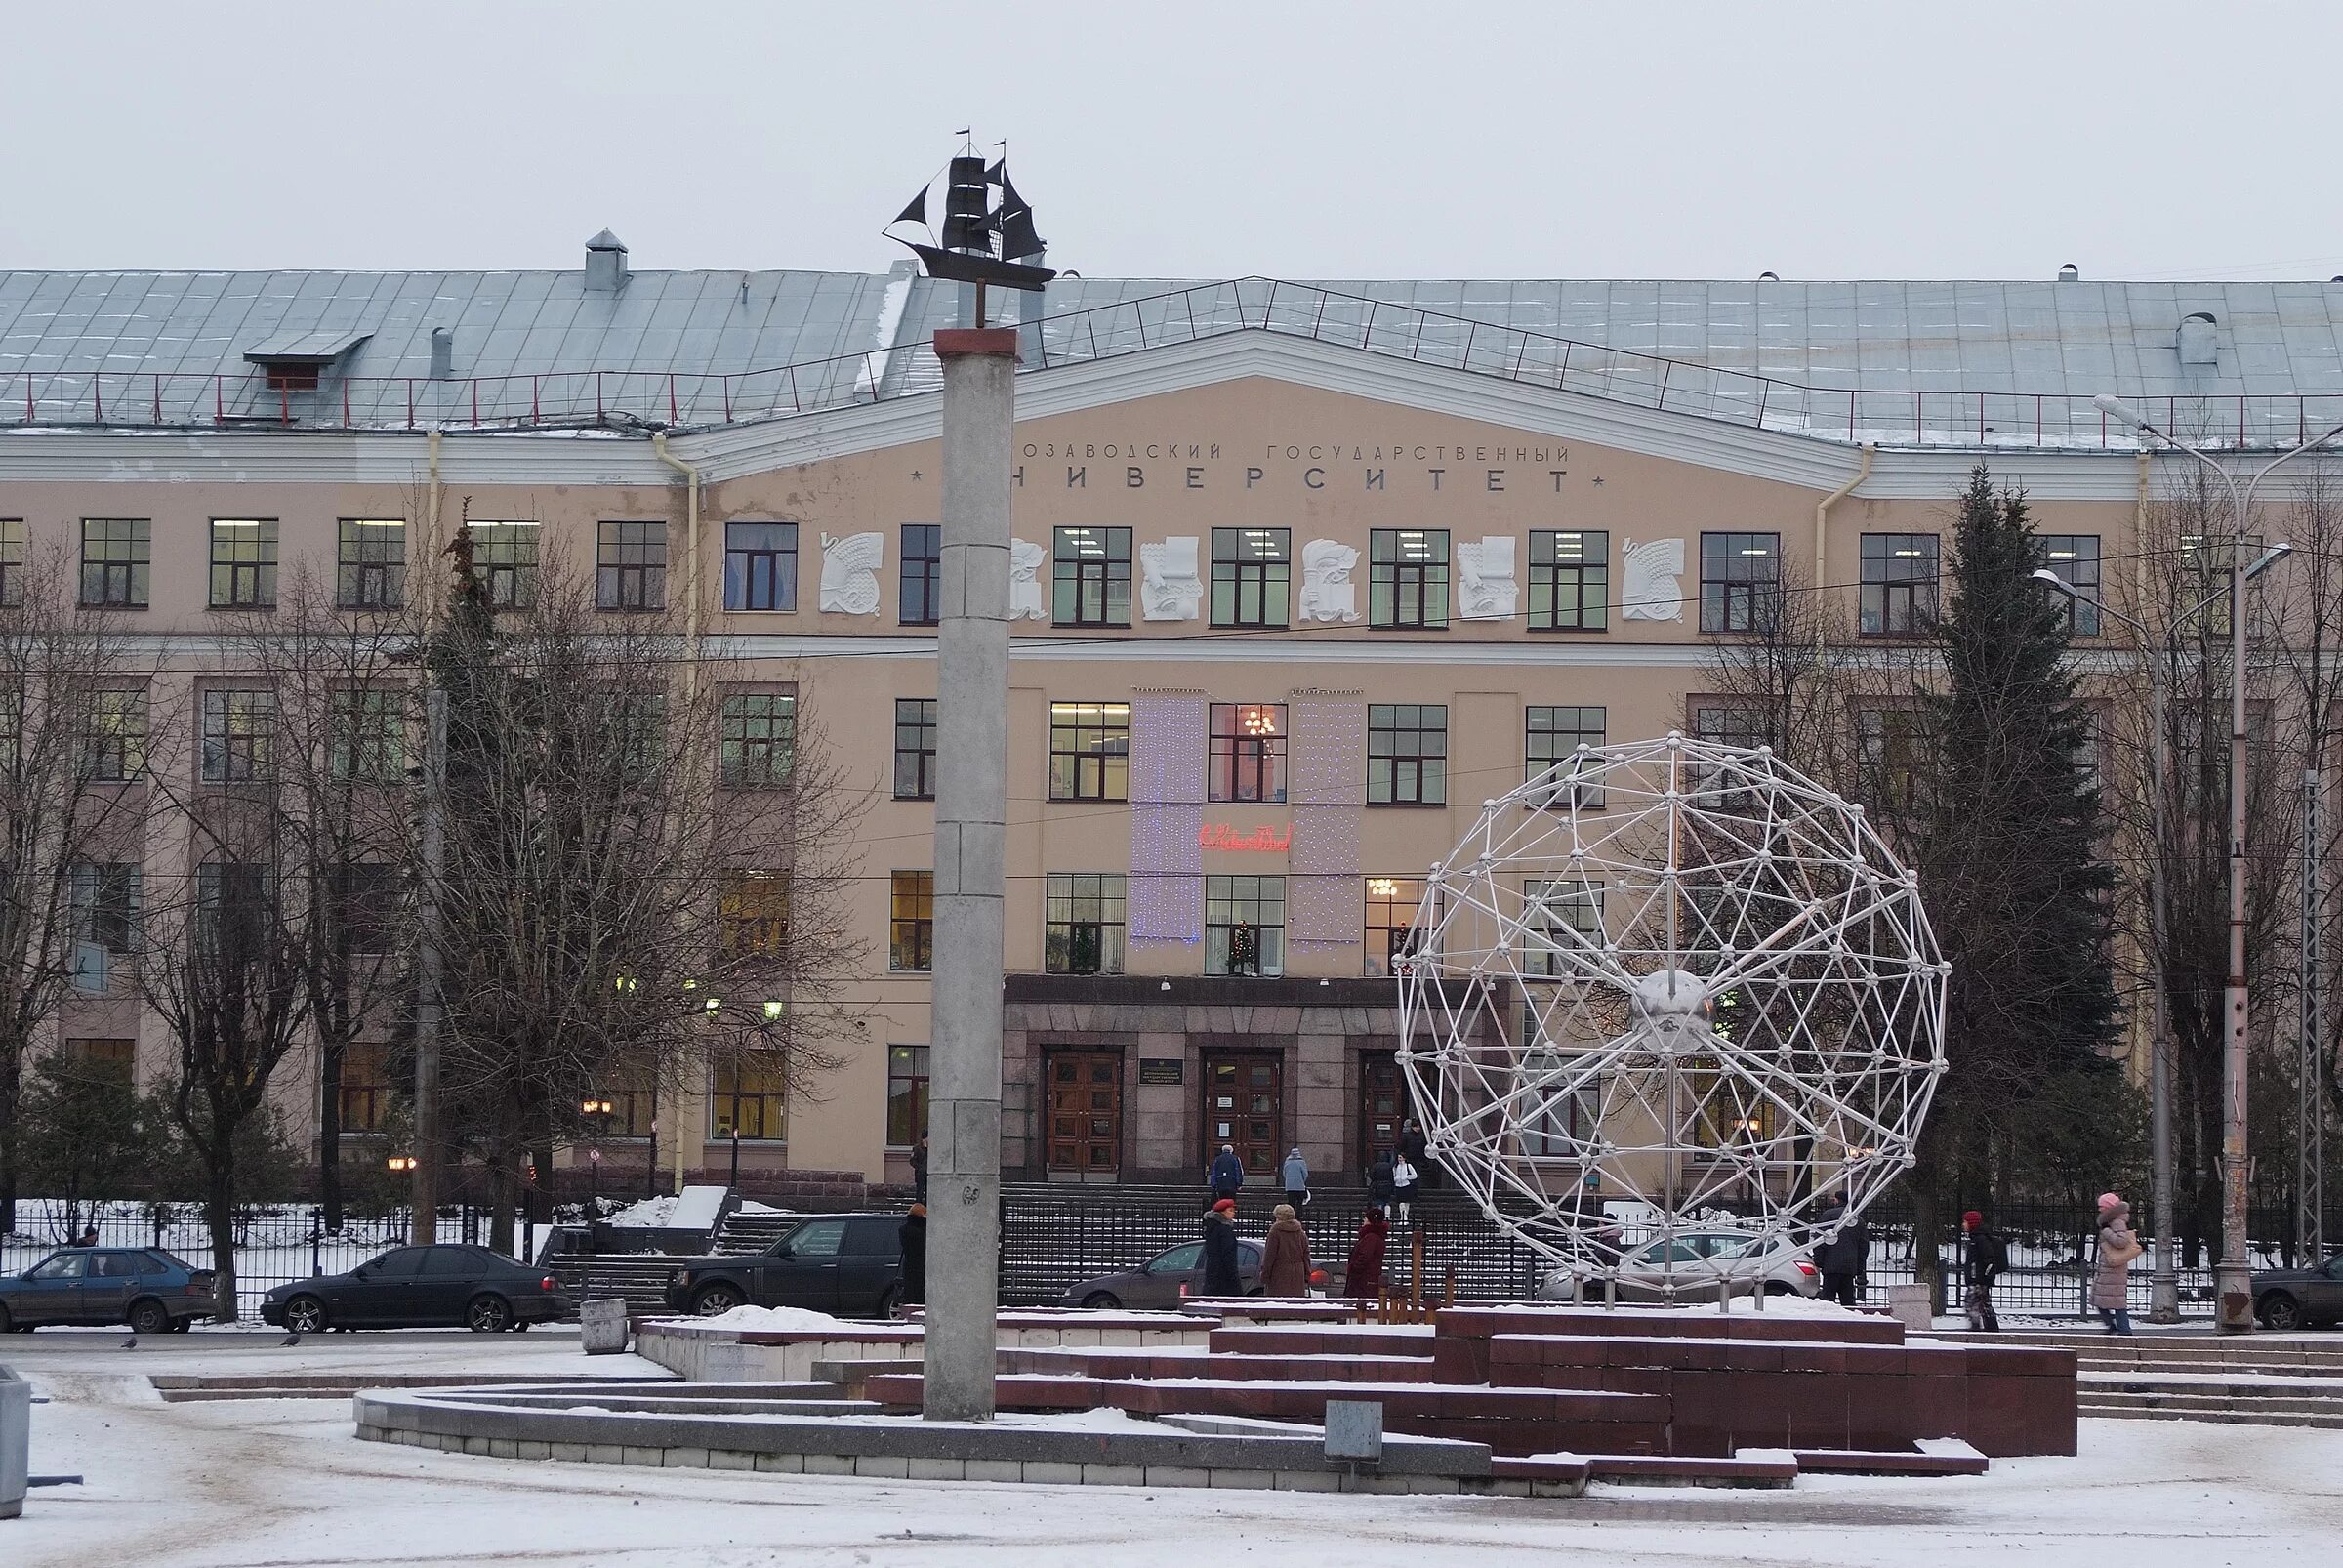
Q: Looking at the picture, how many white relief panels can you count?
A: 6